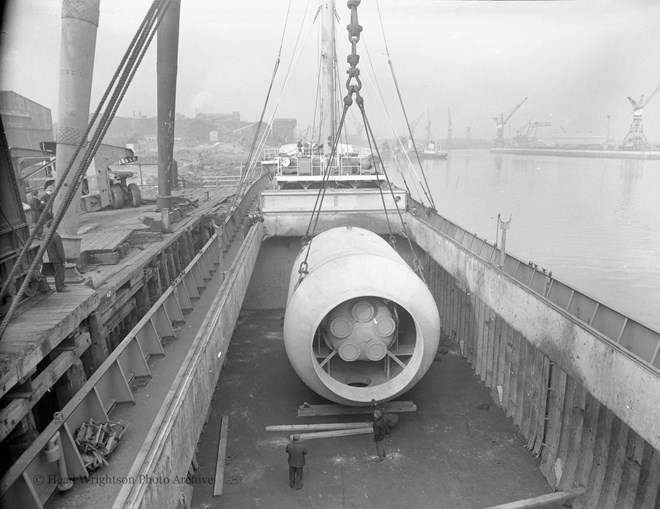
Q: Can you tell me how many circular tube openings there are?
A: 5